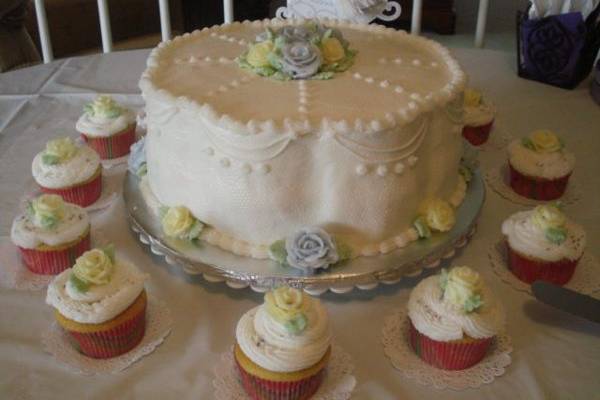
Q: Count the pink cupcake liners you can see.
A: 9